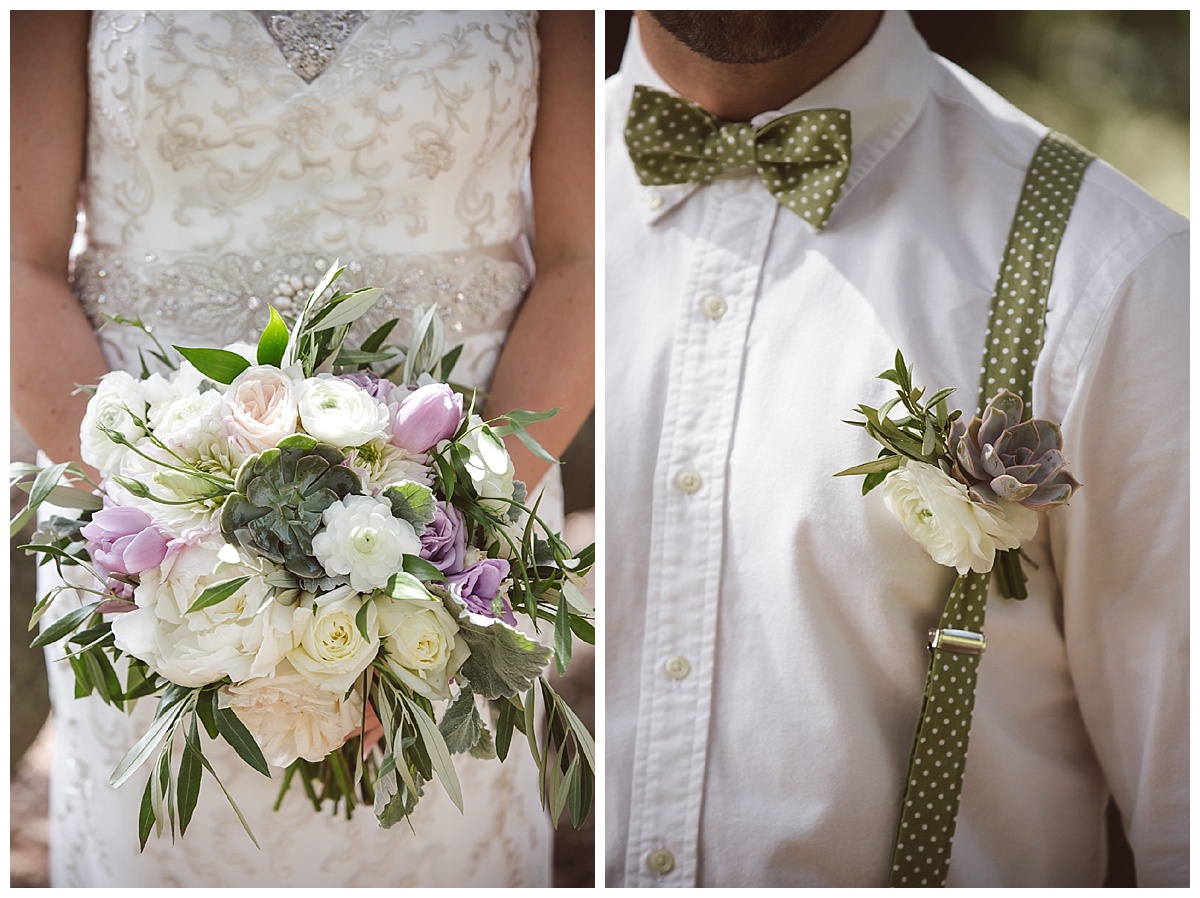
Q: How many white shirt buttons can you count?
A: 5